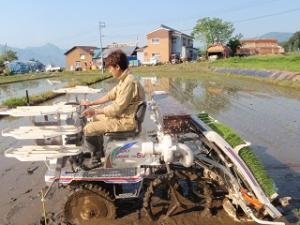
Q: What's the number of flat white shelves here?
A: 4